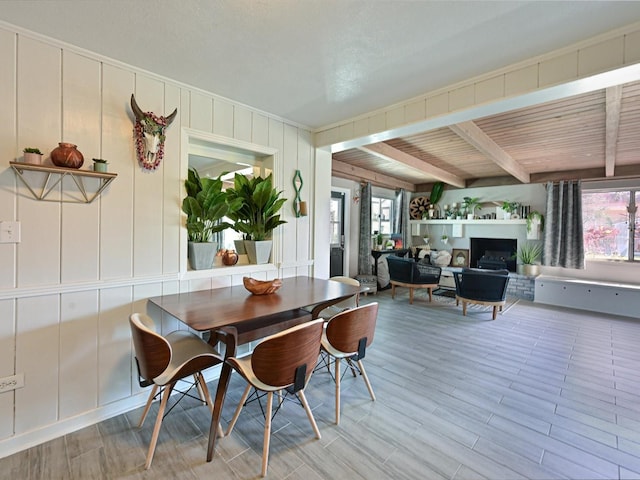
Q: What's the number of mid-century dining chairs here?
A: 4